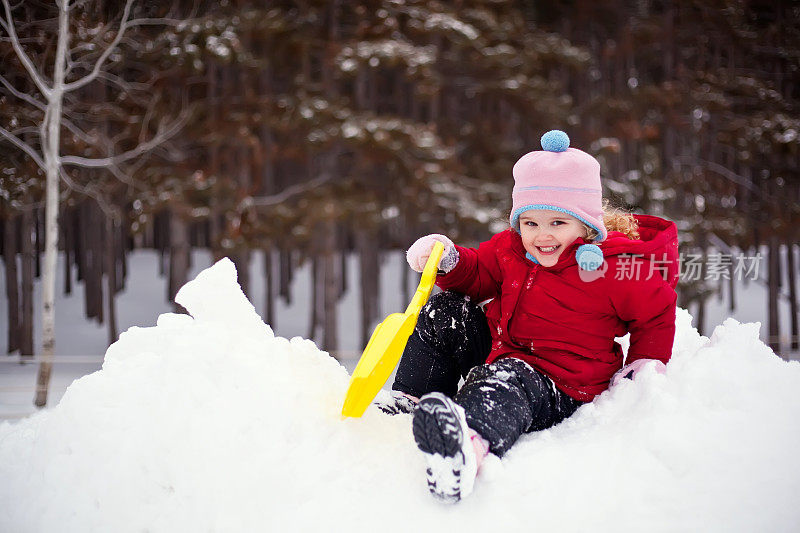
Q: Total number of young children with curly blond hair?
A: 1